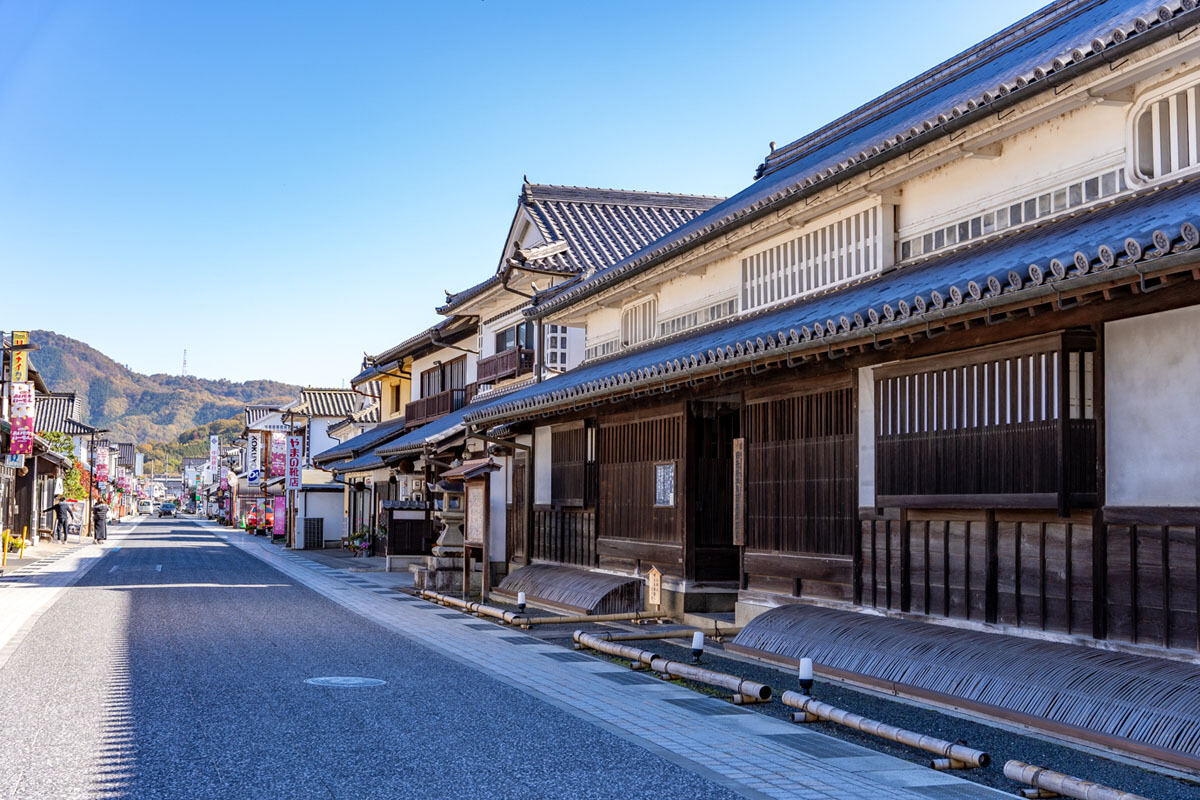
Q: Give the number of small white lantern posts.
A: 3